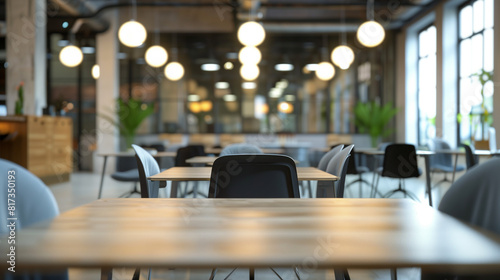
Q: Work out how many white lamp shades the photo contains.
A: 11